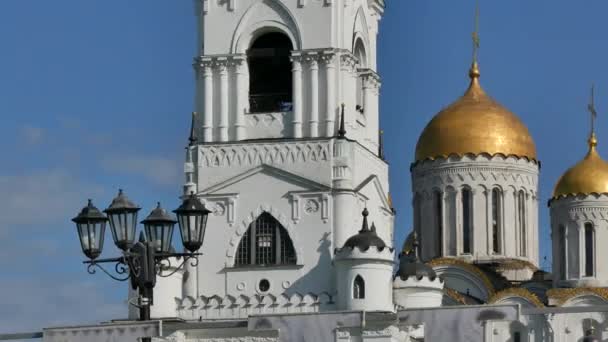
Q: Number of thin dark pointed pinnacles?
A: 3